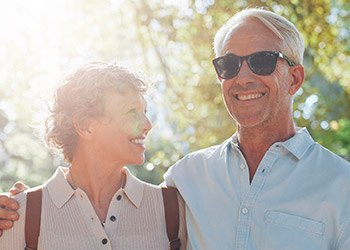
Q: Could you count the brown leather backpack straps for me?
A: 2